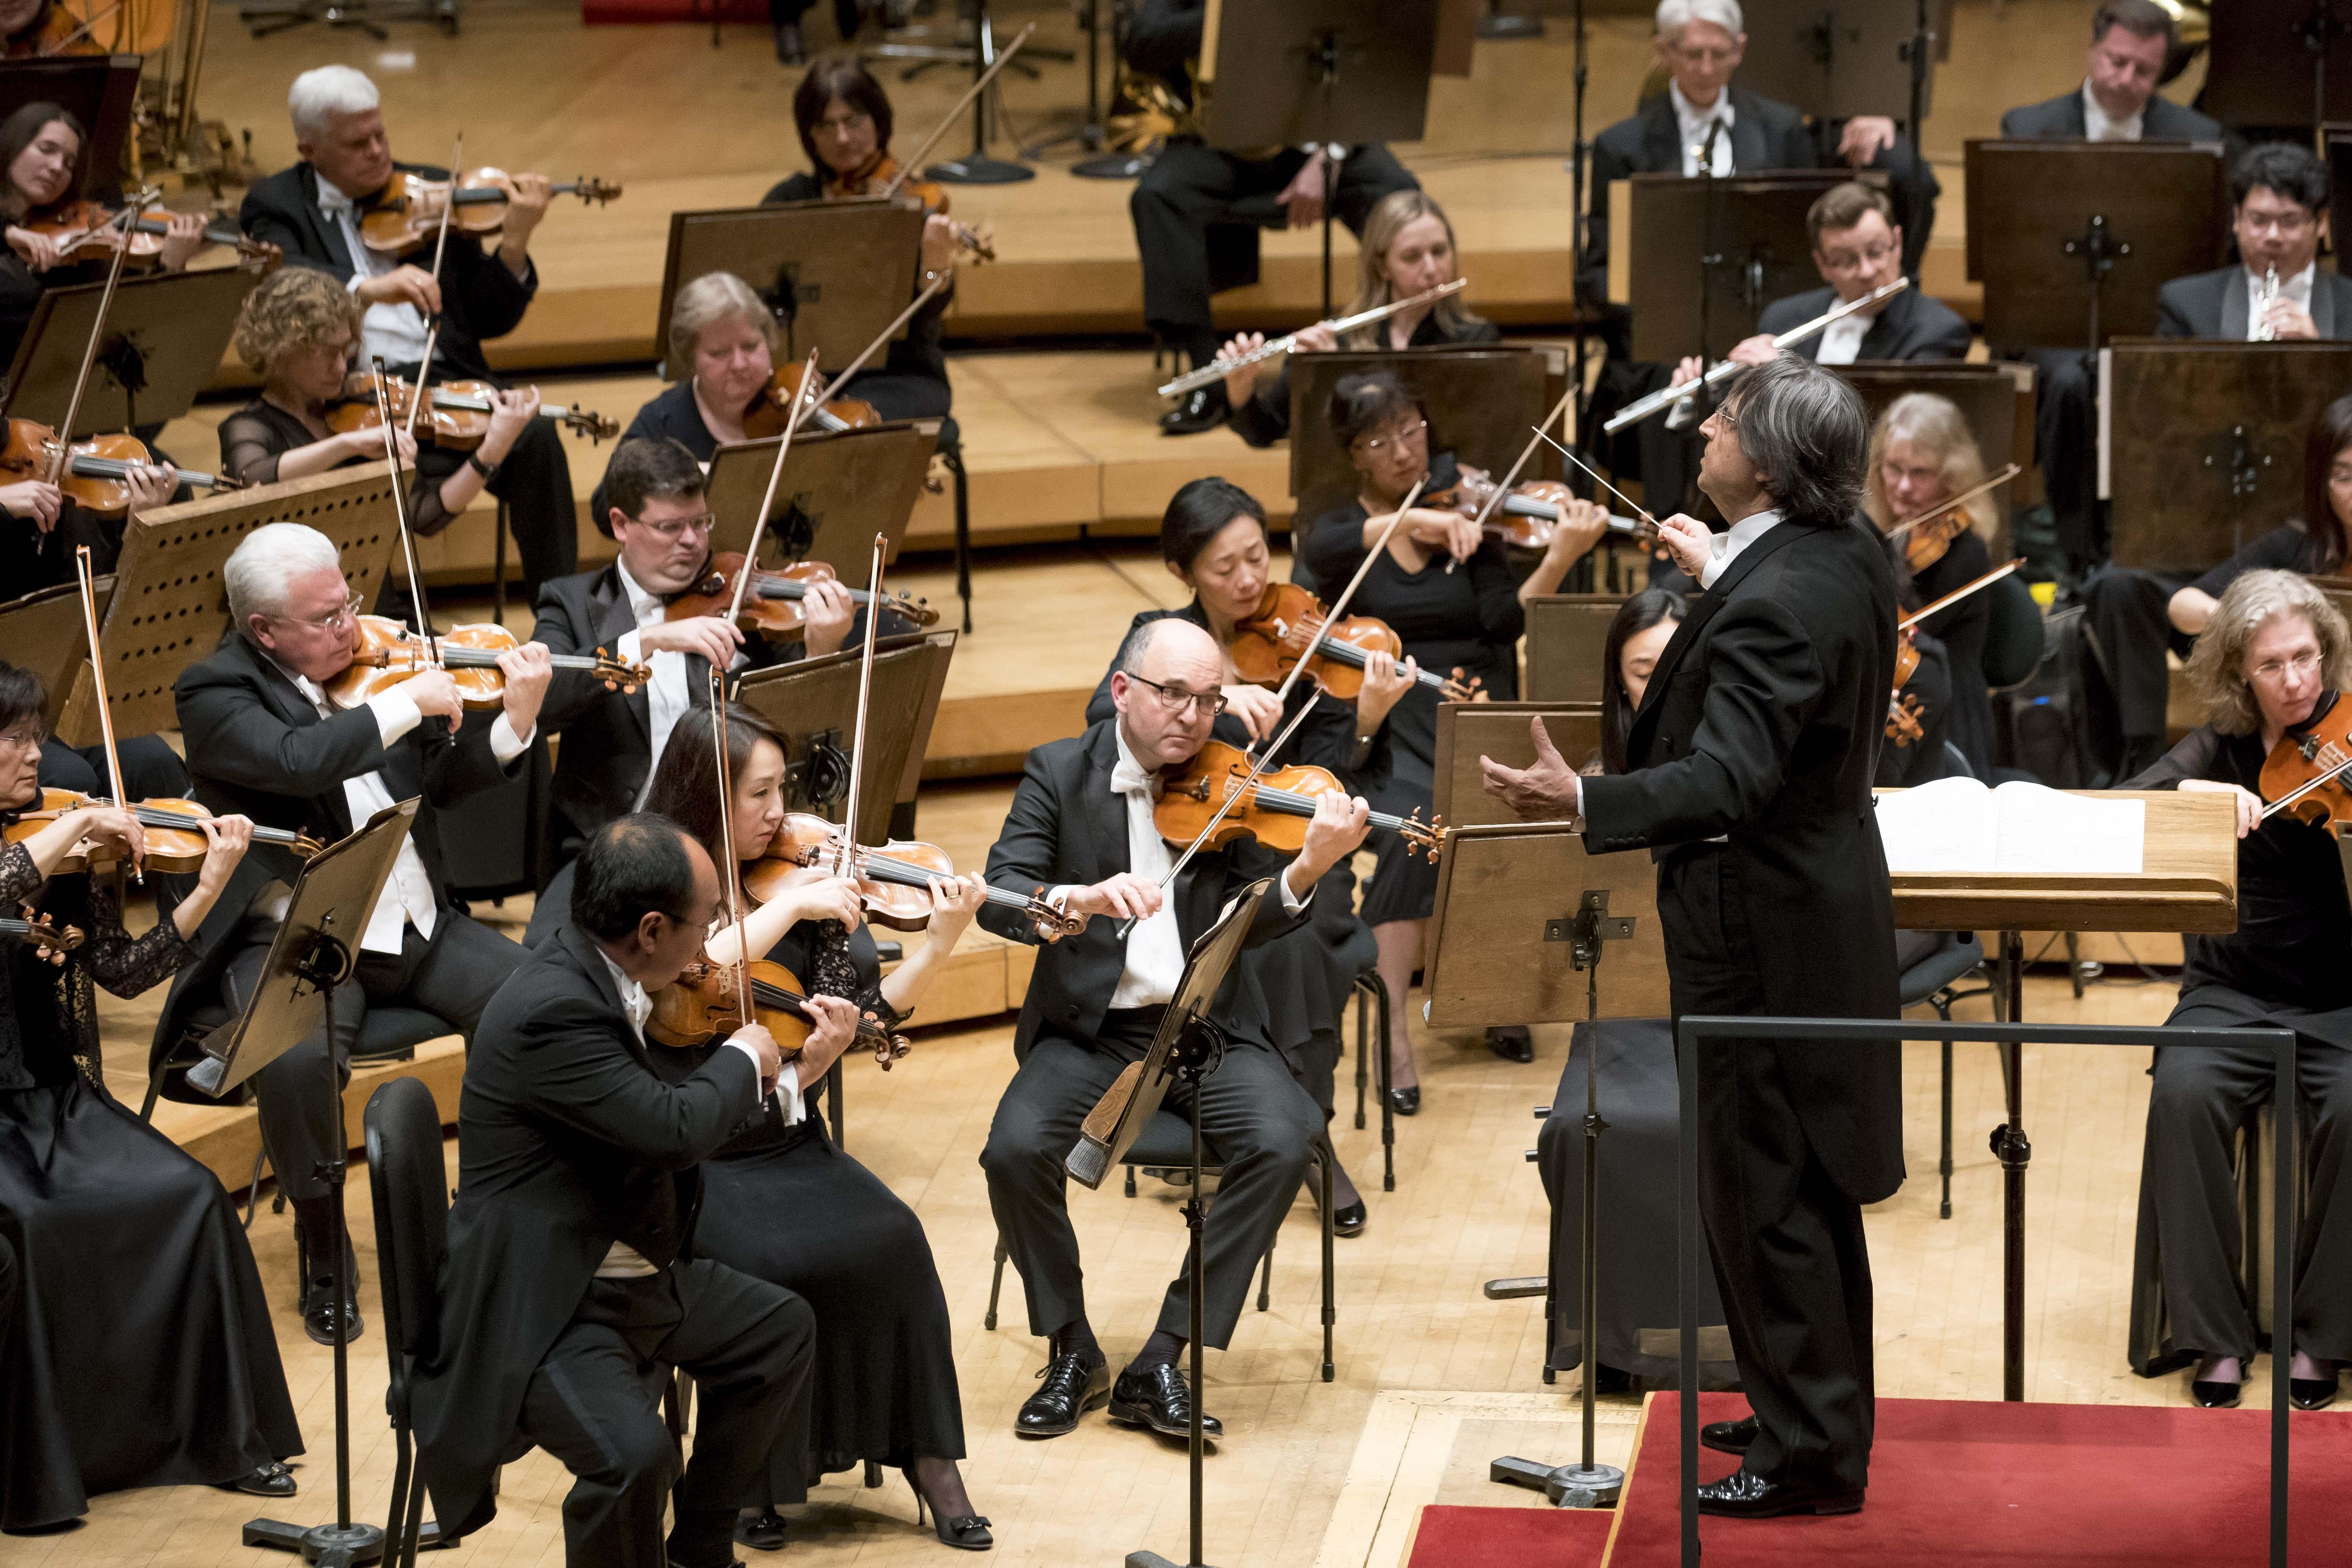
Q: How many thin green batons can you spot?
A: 0